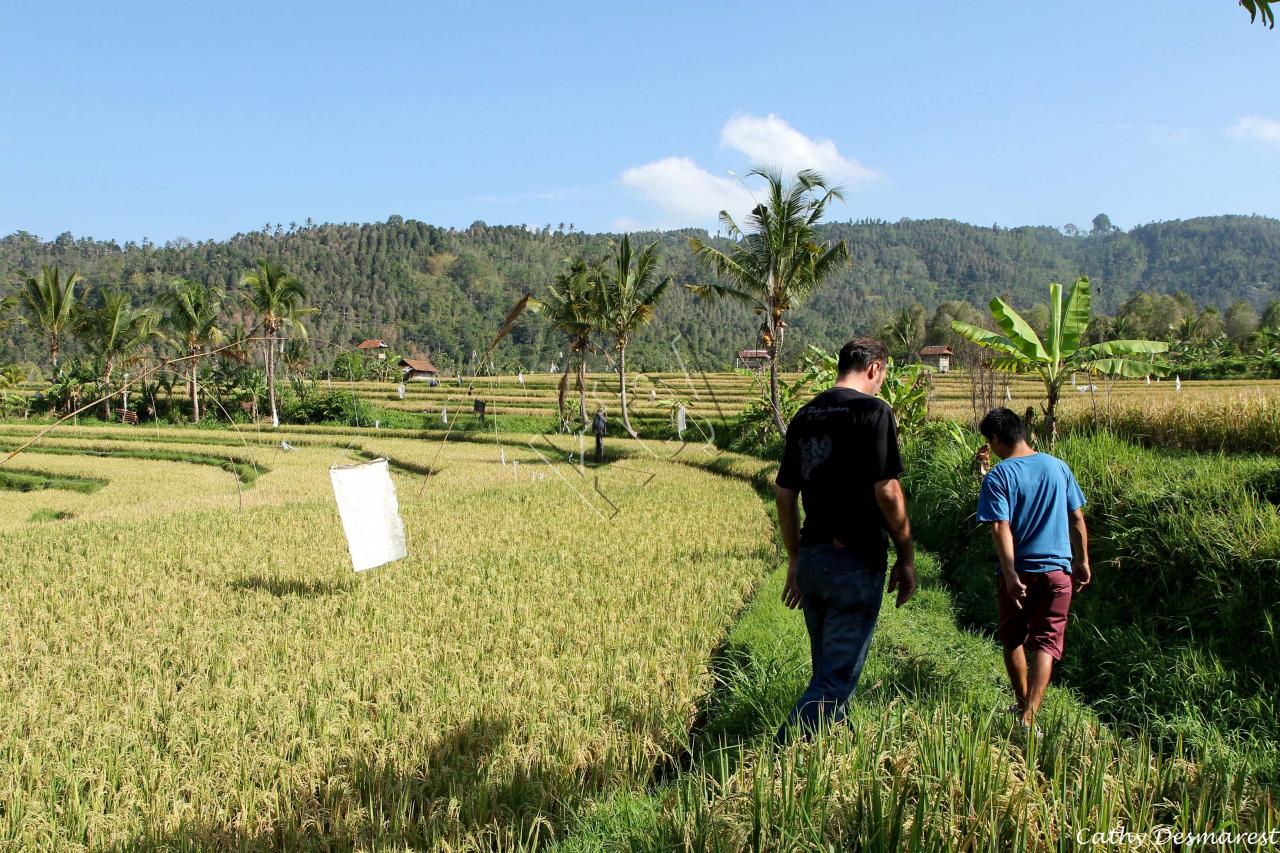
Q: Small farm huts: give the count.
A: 4